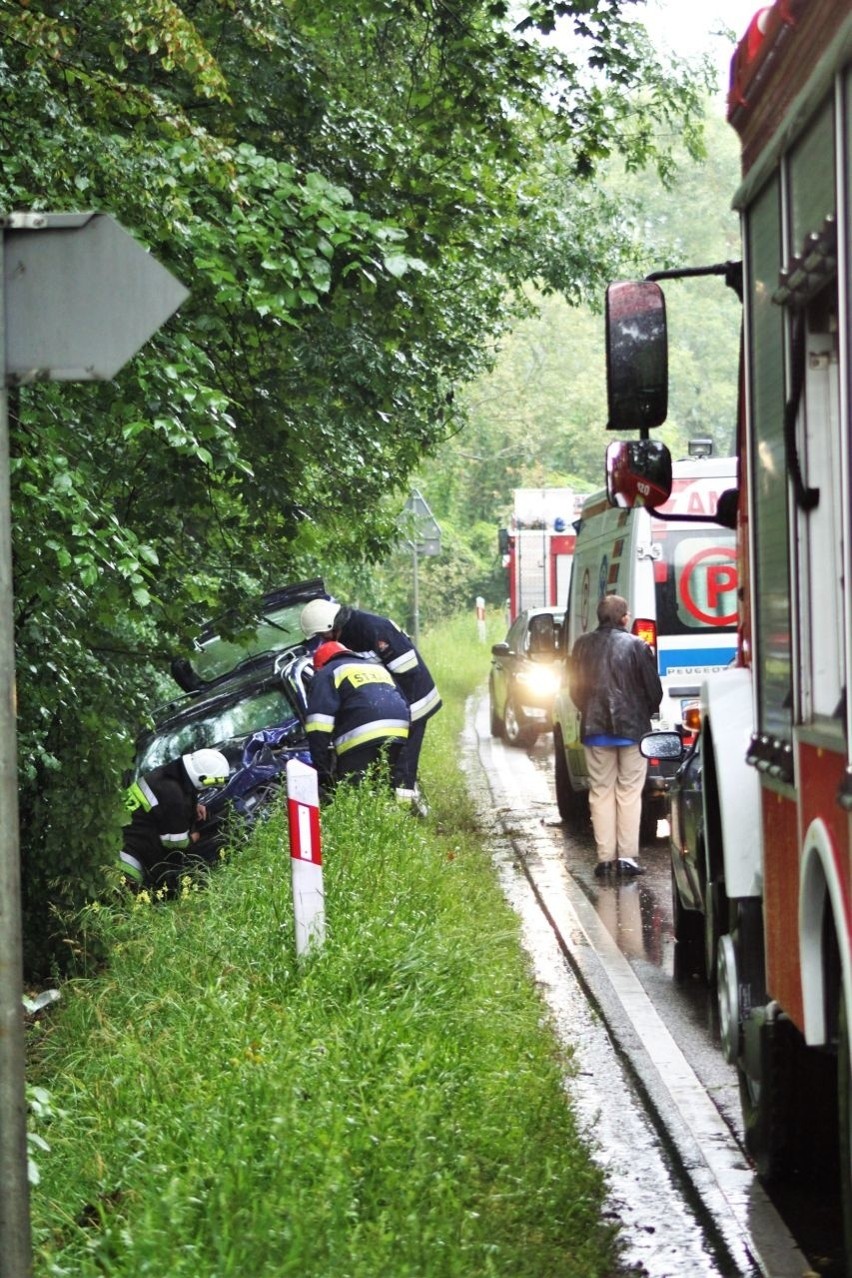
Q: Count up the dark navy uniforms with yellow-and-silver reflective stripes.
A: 3